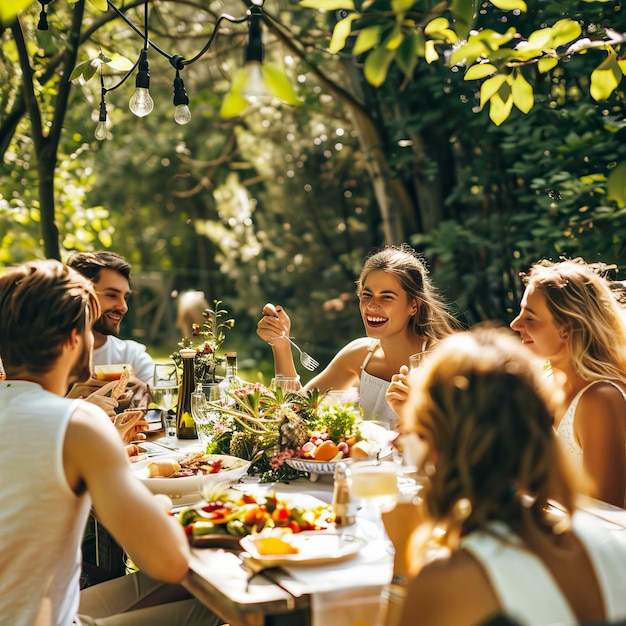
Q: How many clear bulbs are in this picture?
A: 3